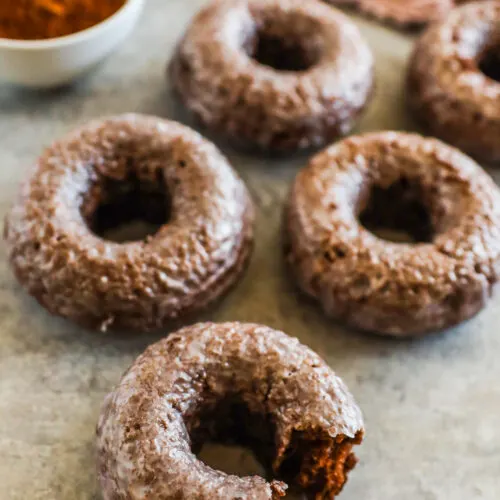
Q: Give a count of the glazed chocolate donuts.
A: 5